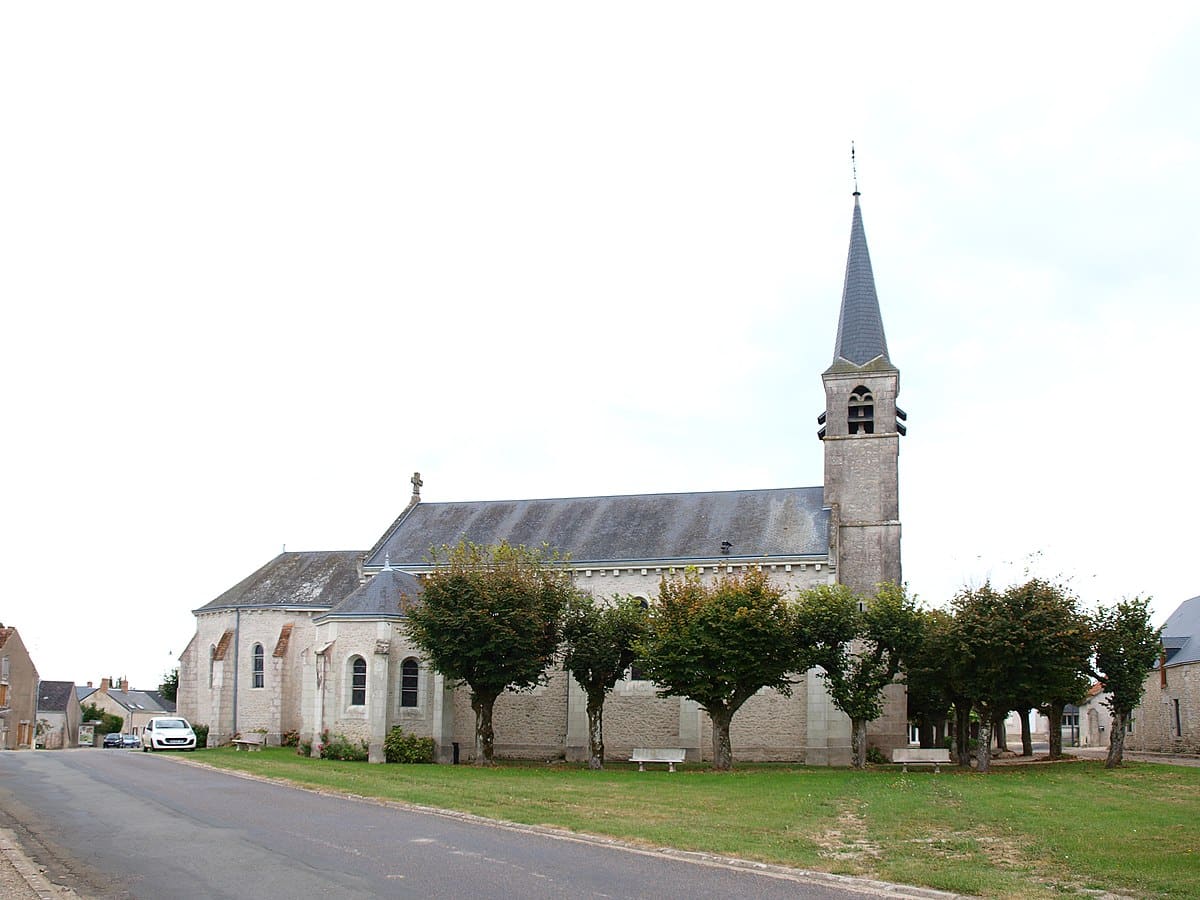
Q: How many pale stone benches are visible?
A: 3